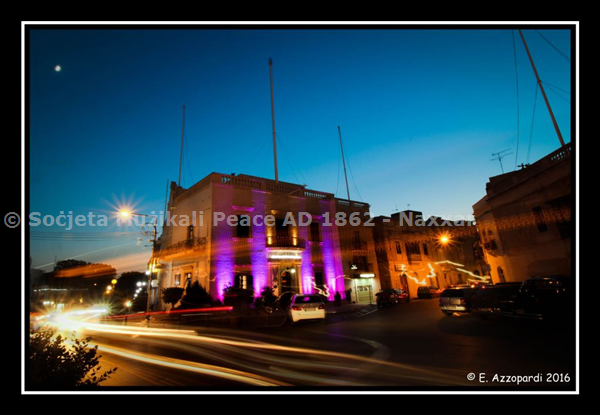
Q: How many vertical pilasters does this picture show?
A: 4